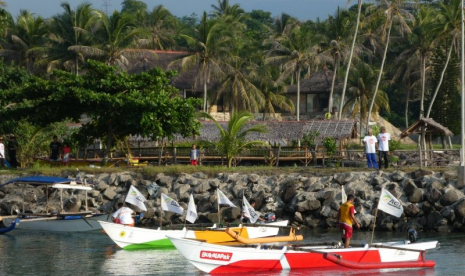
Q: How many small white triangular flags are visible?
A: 7